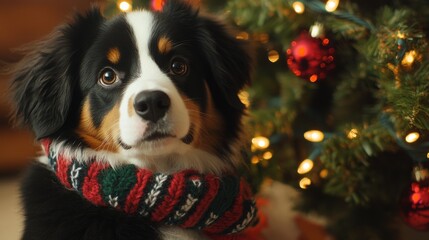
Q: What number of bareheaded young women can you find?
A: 0